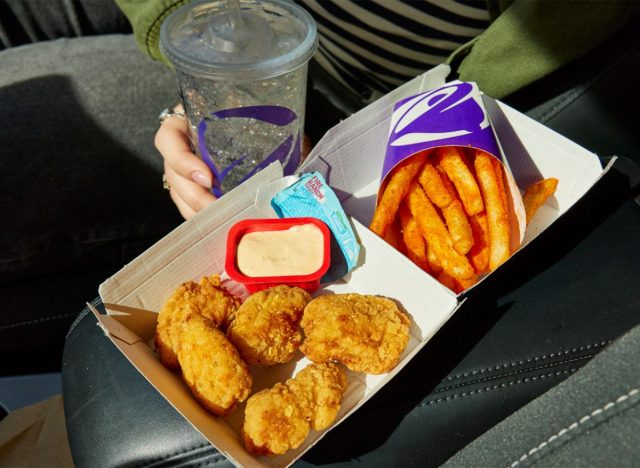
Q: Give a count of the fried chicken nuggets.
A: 5